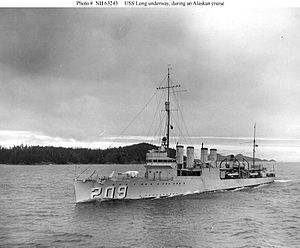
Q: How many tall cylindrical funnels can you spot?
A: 4